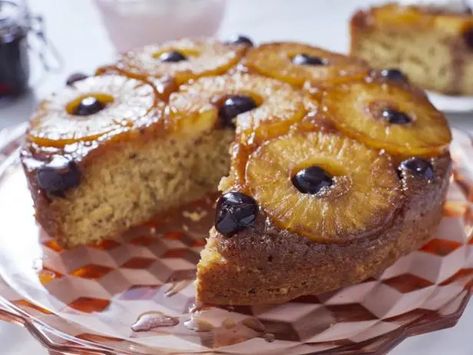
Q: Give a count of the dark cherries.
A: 12